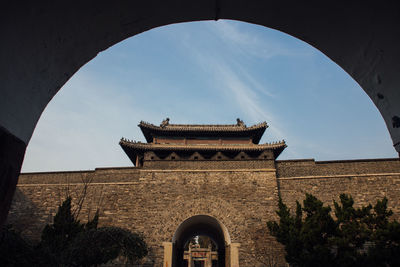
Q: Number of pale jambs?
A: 2